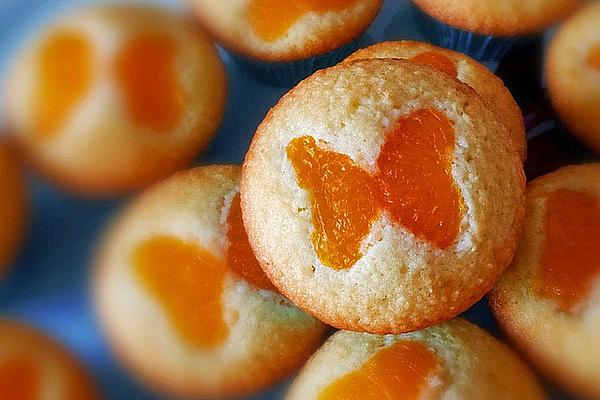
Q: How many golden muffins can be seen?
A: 11